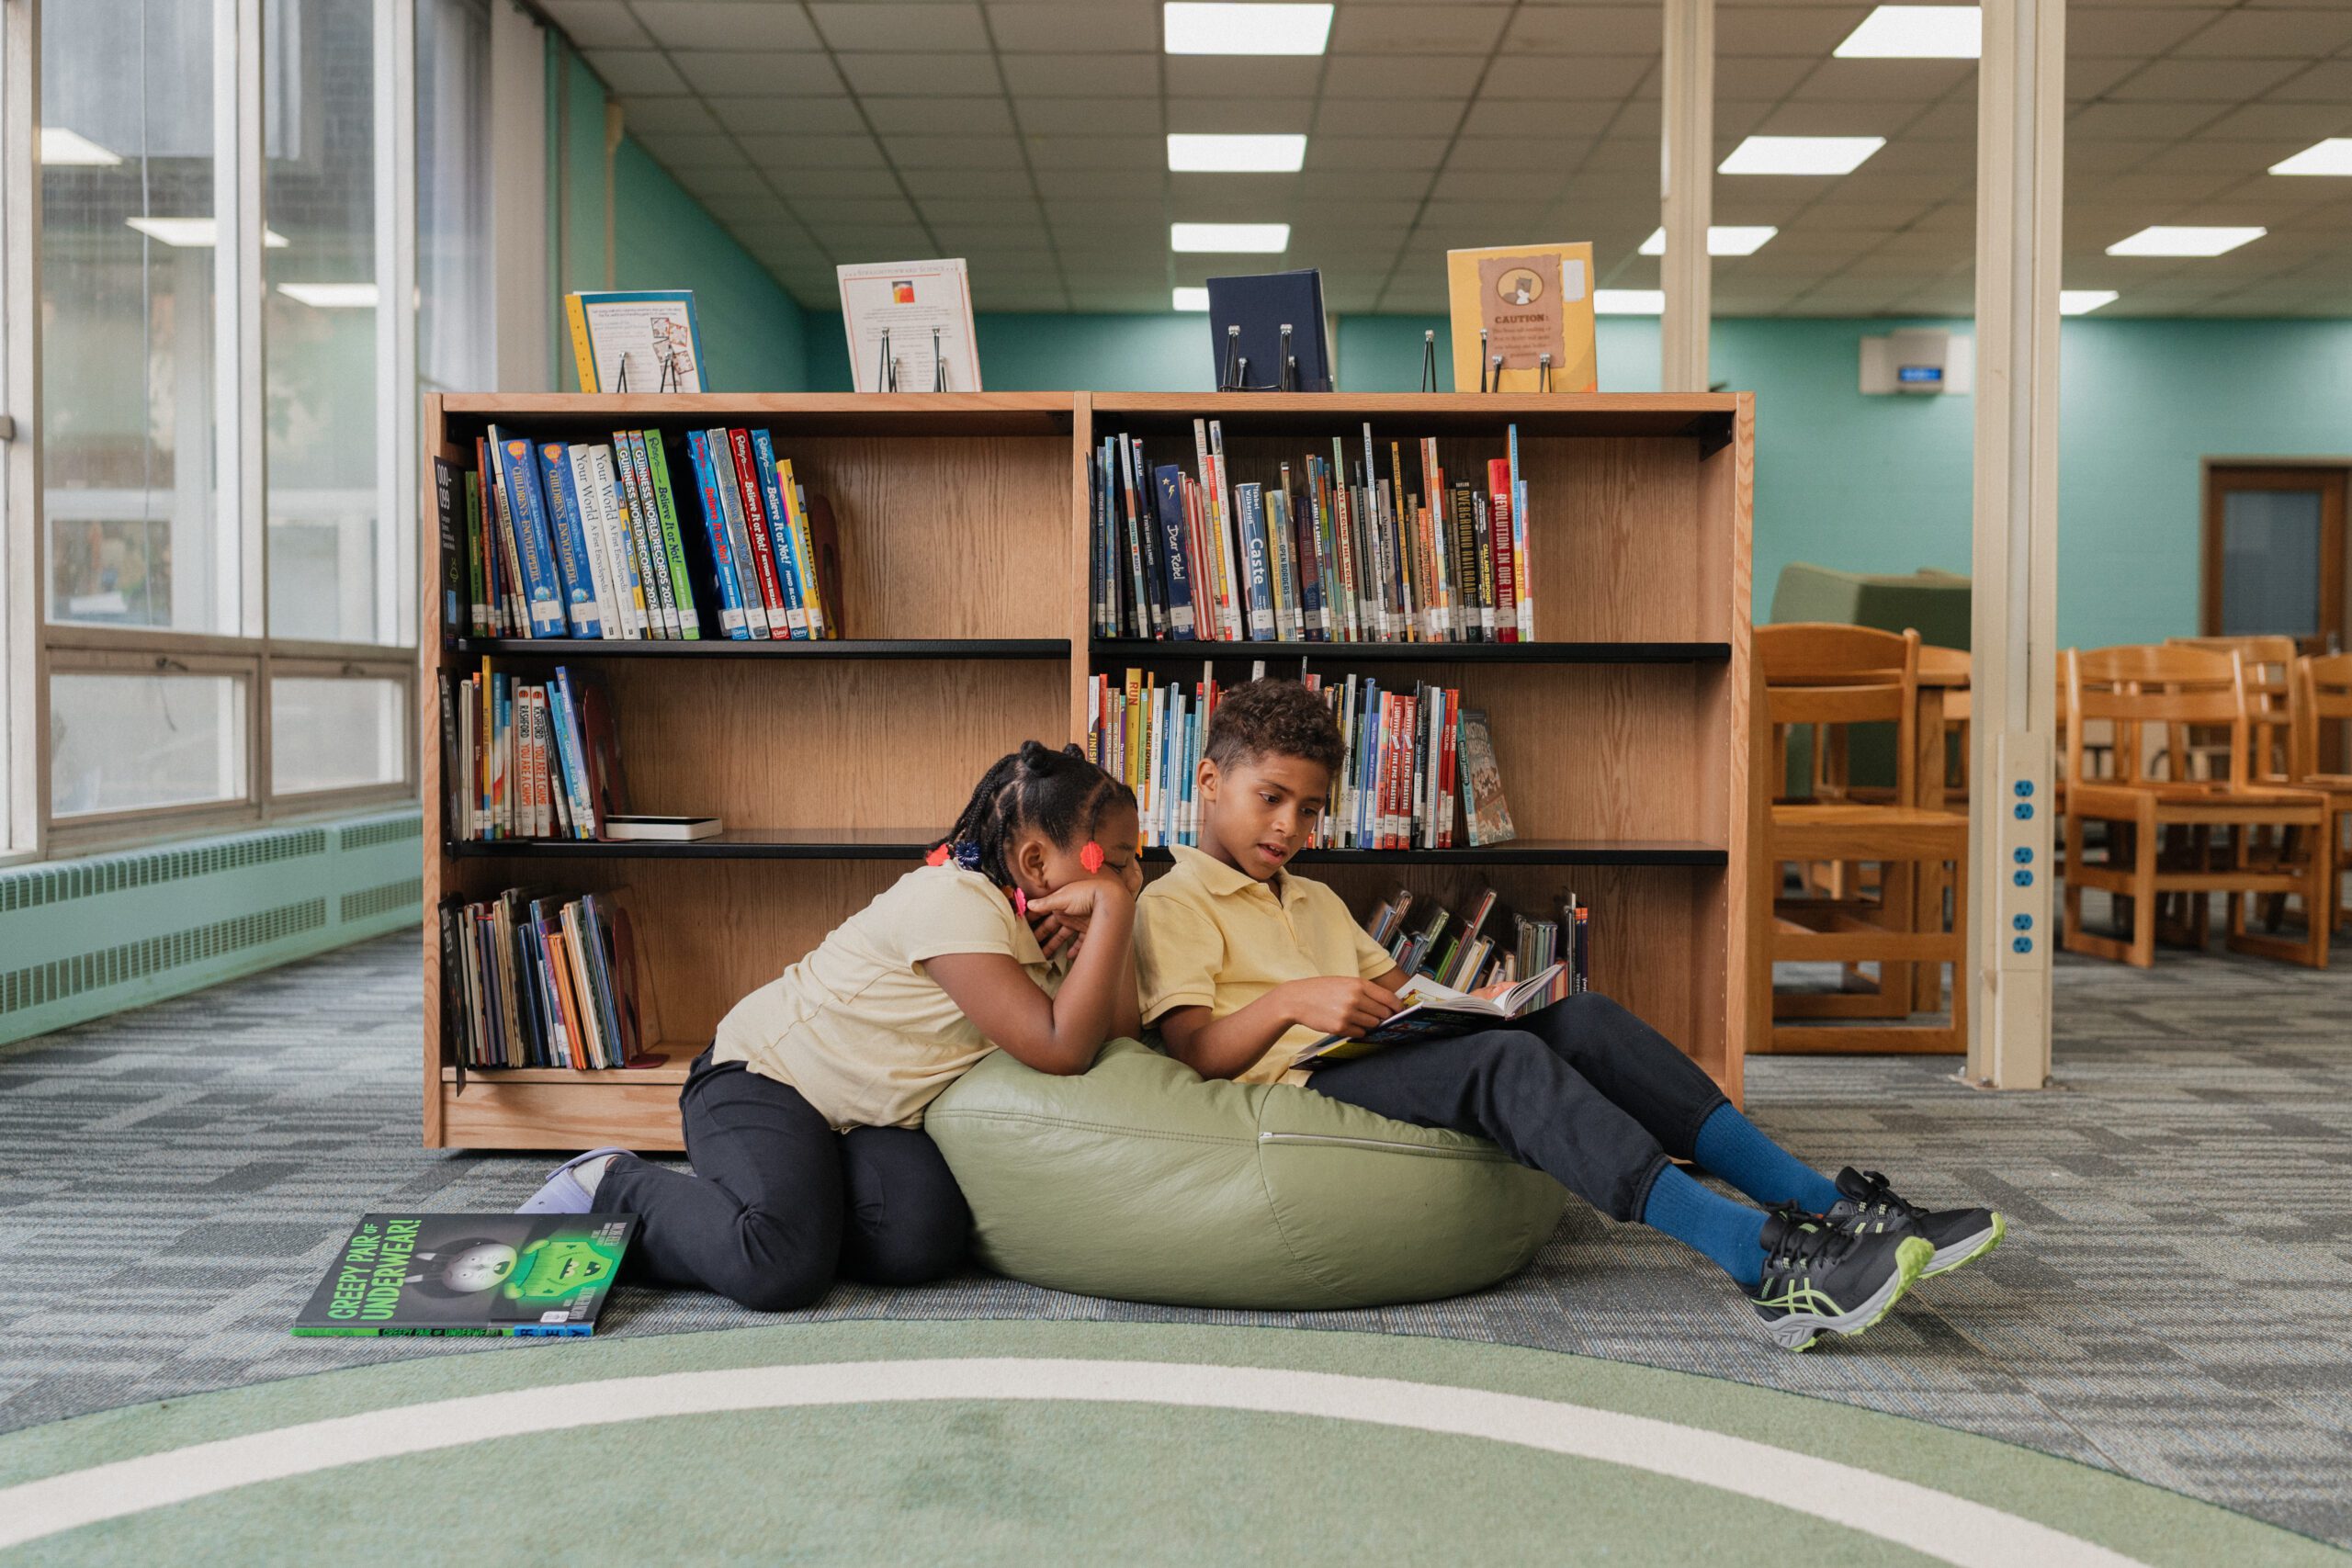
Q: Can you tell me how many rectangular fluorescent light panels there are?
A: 11